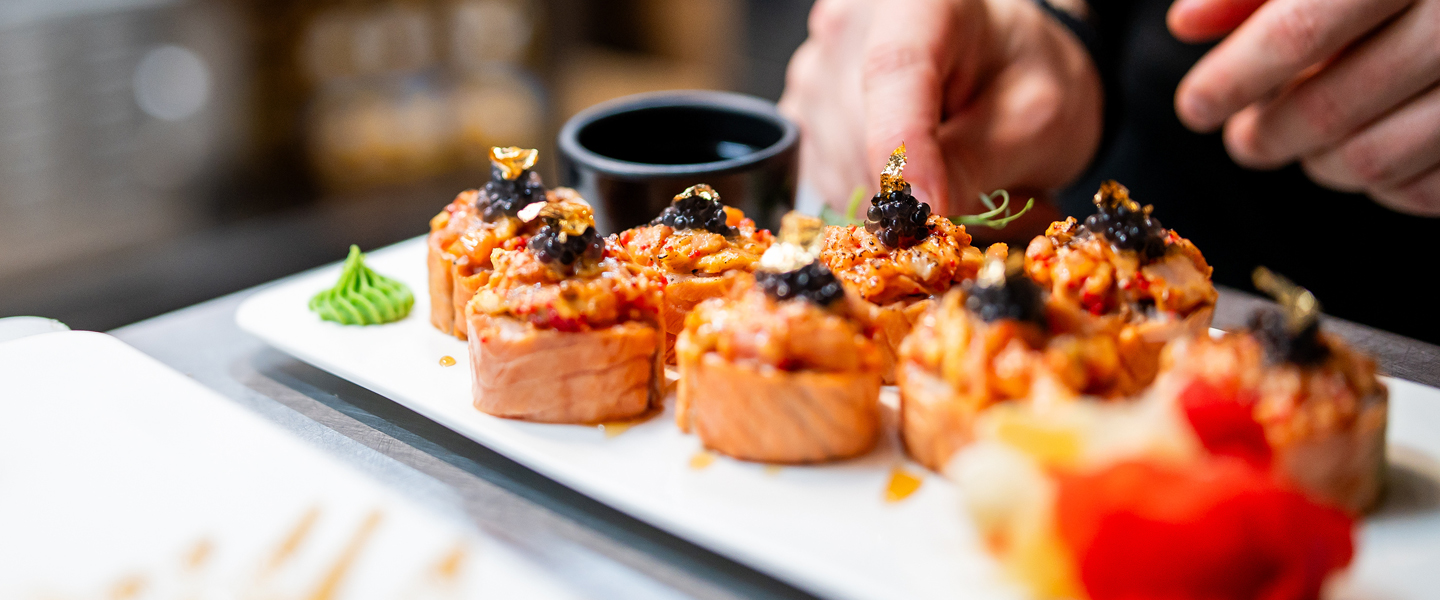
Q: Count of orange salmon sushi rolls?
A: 8